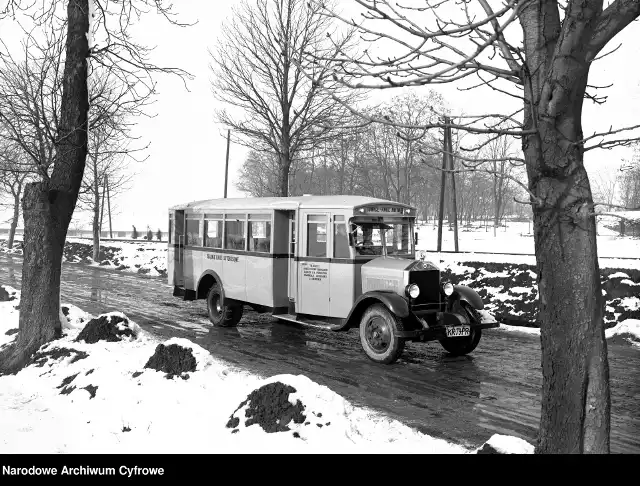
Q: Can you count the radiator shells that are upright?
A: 1